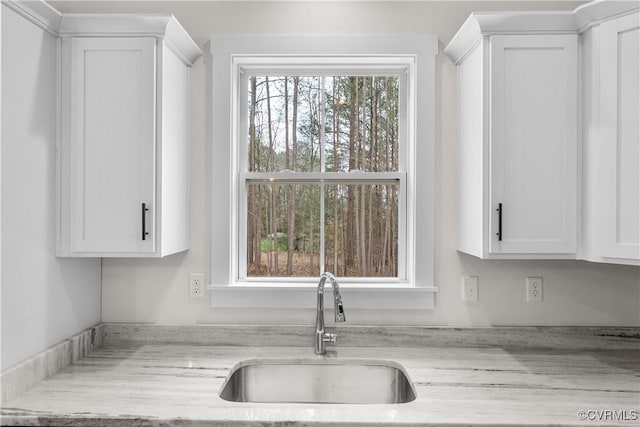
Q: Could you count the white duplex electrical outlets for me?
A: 2